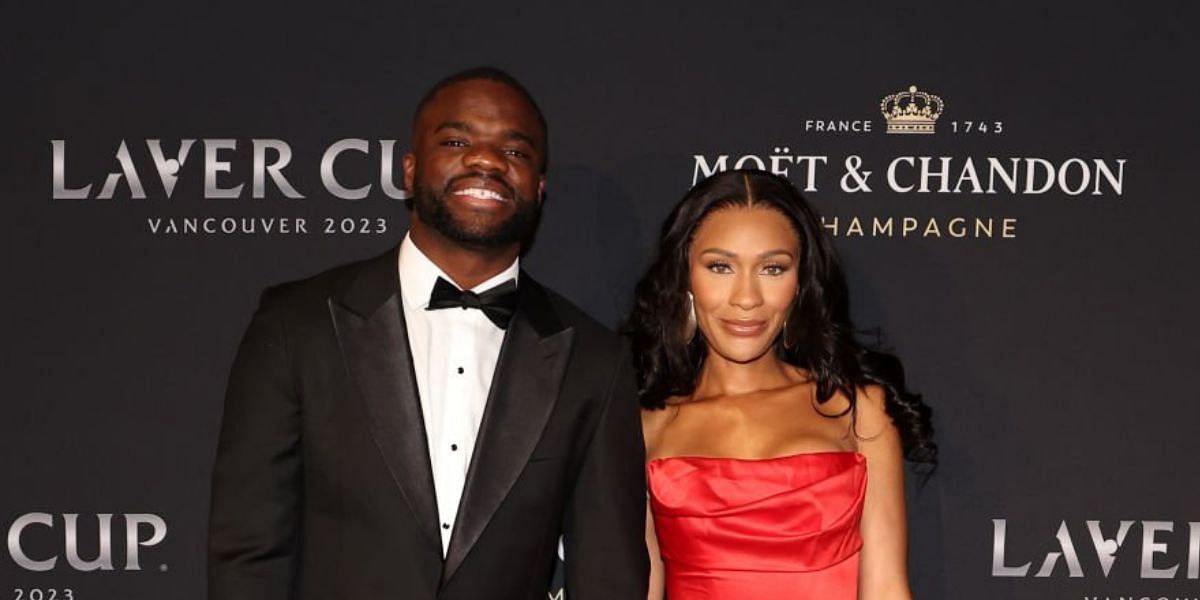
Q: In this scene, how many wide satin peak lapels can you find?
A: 2